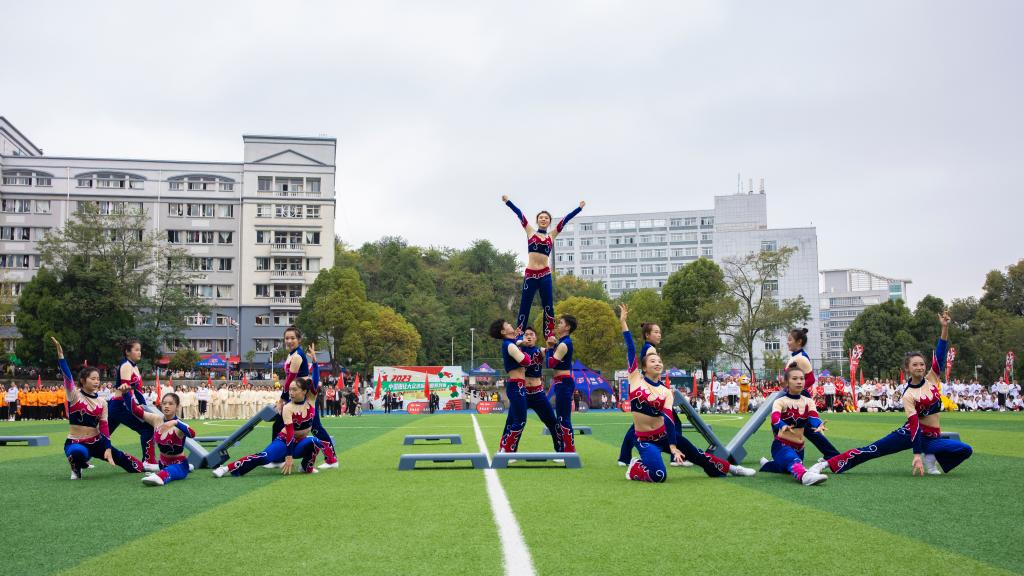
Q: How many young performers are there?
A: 14